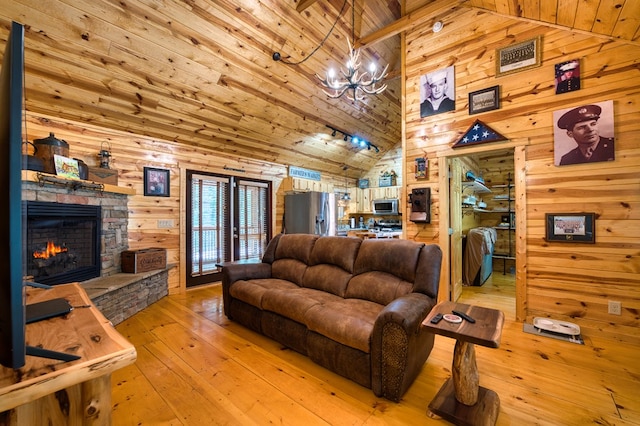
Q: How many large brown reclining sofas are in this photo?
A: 1